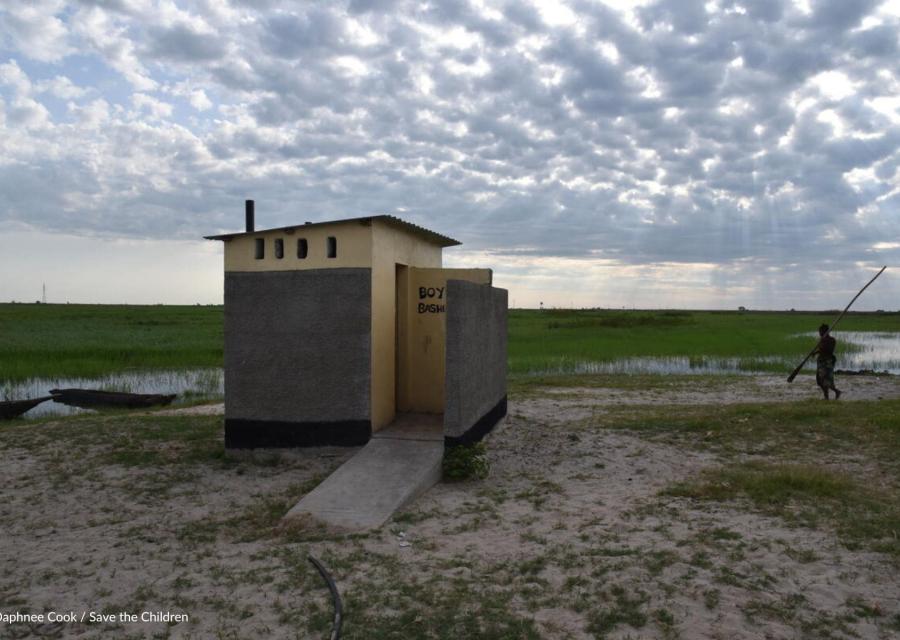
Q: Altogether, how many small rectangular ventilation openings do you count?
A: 4